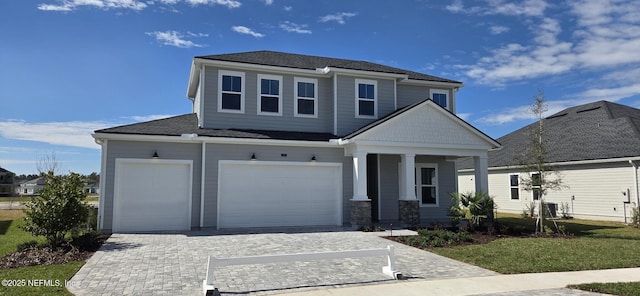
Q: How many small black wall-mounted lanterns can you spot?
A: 3